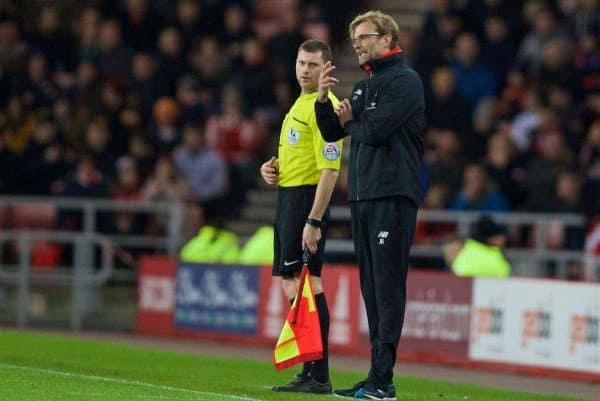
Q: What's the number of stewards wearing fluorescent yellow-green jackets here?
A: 3